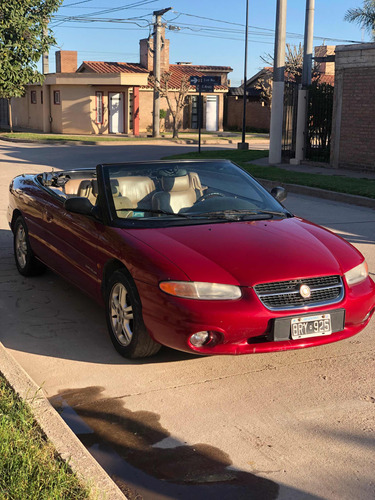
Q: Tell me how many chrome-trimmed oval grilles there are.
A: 1